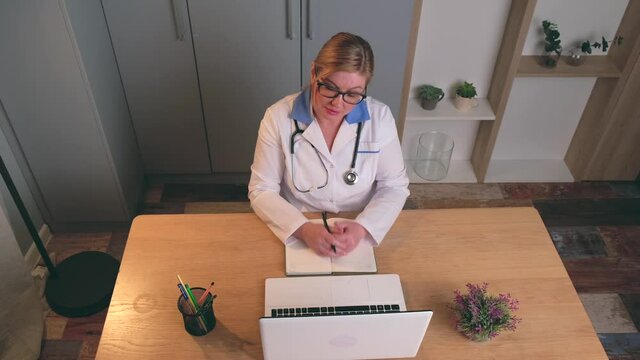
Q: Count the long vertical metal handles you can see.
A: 3